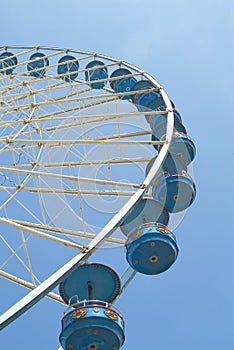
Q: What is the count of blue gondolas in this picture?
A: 11